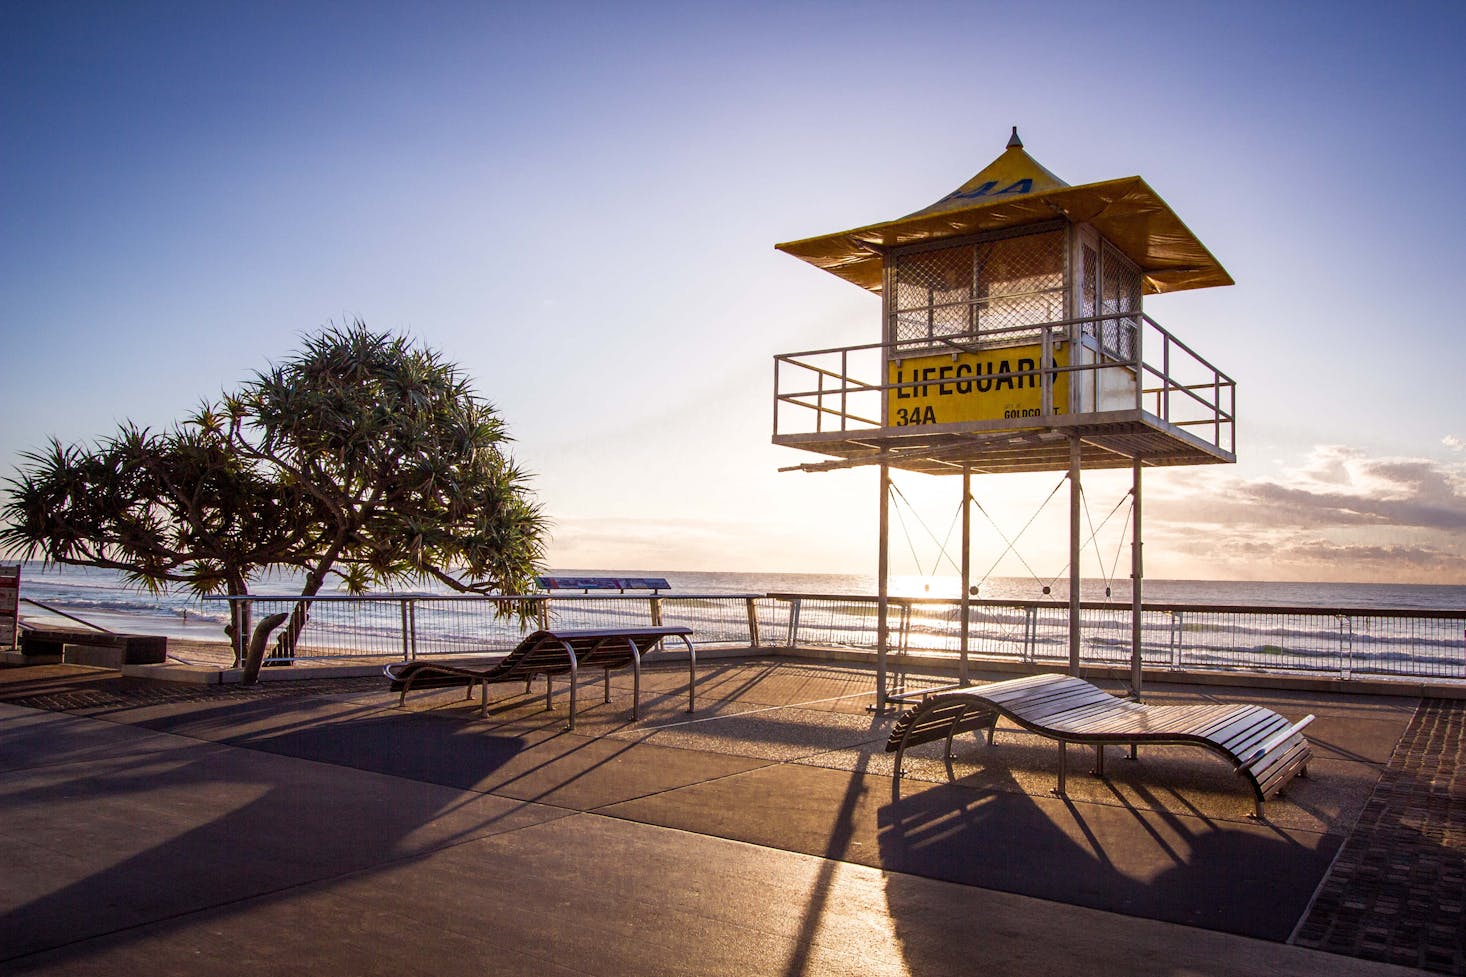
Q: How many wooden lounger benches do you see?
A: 2